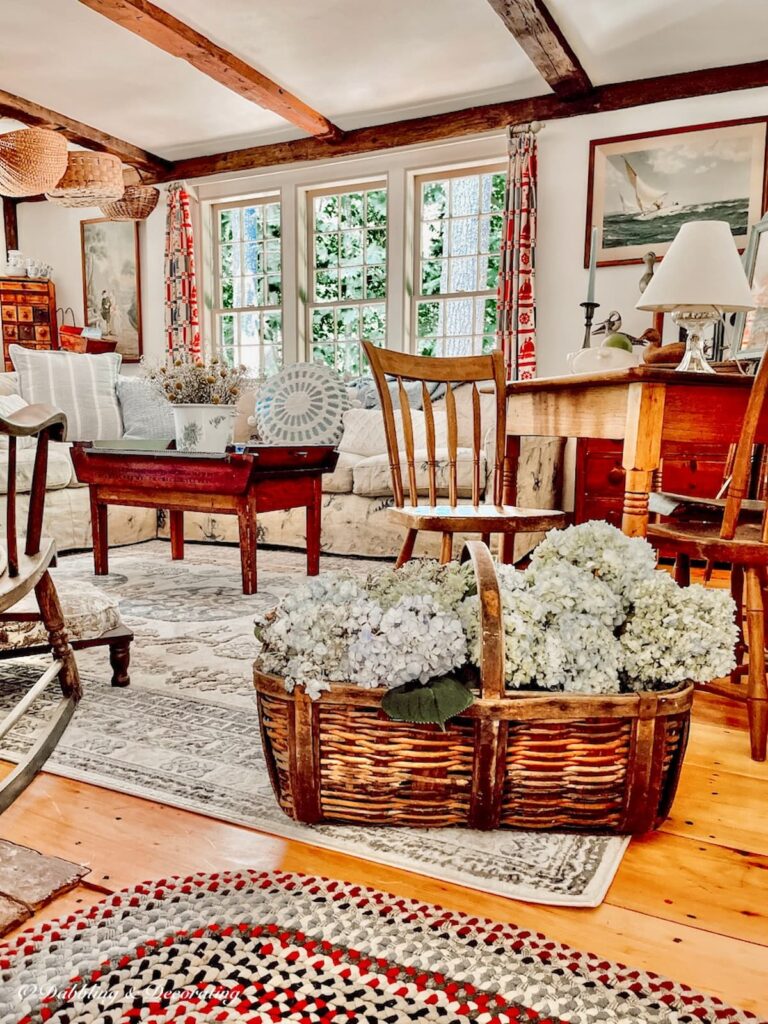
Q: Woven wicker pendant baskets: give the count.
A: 3